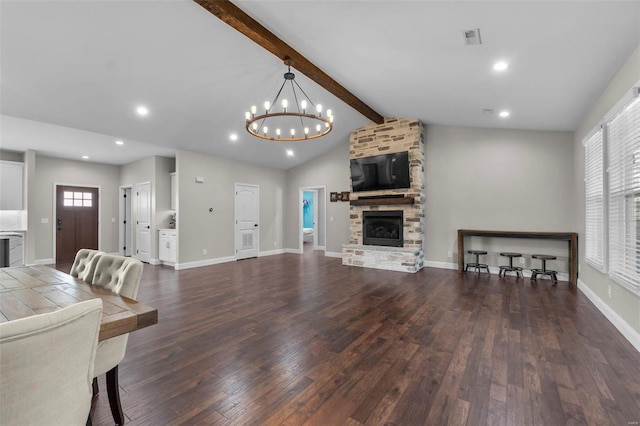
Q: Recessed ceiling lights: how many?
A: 7